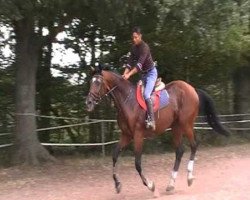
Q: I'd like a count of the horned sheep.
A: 0